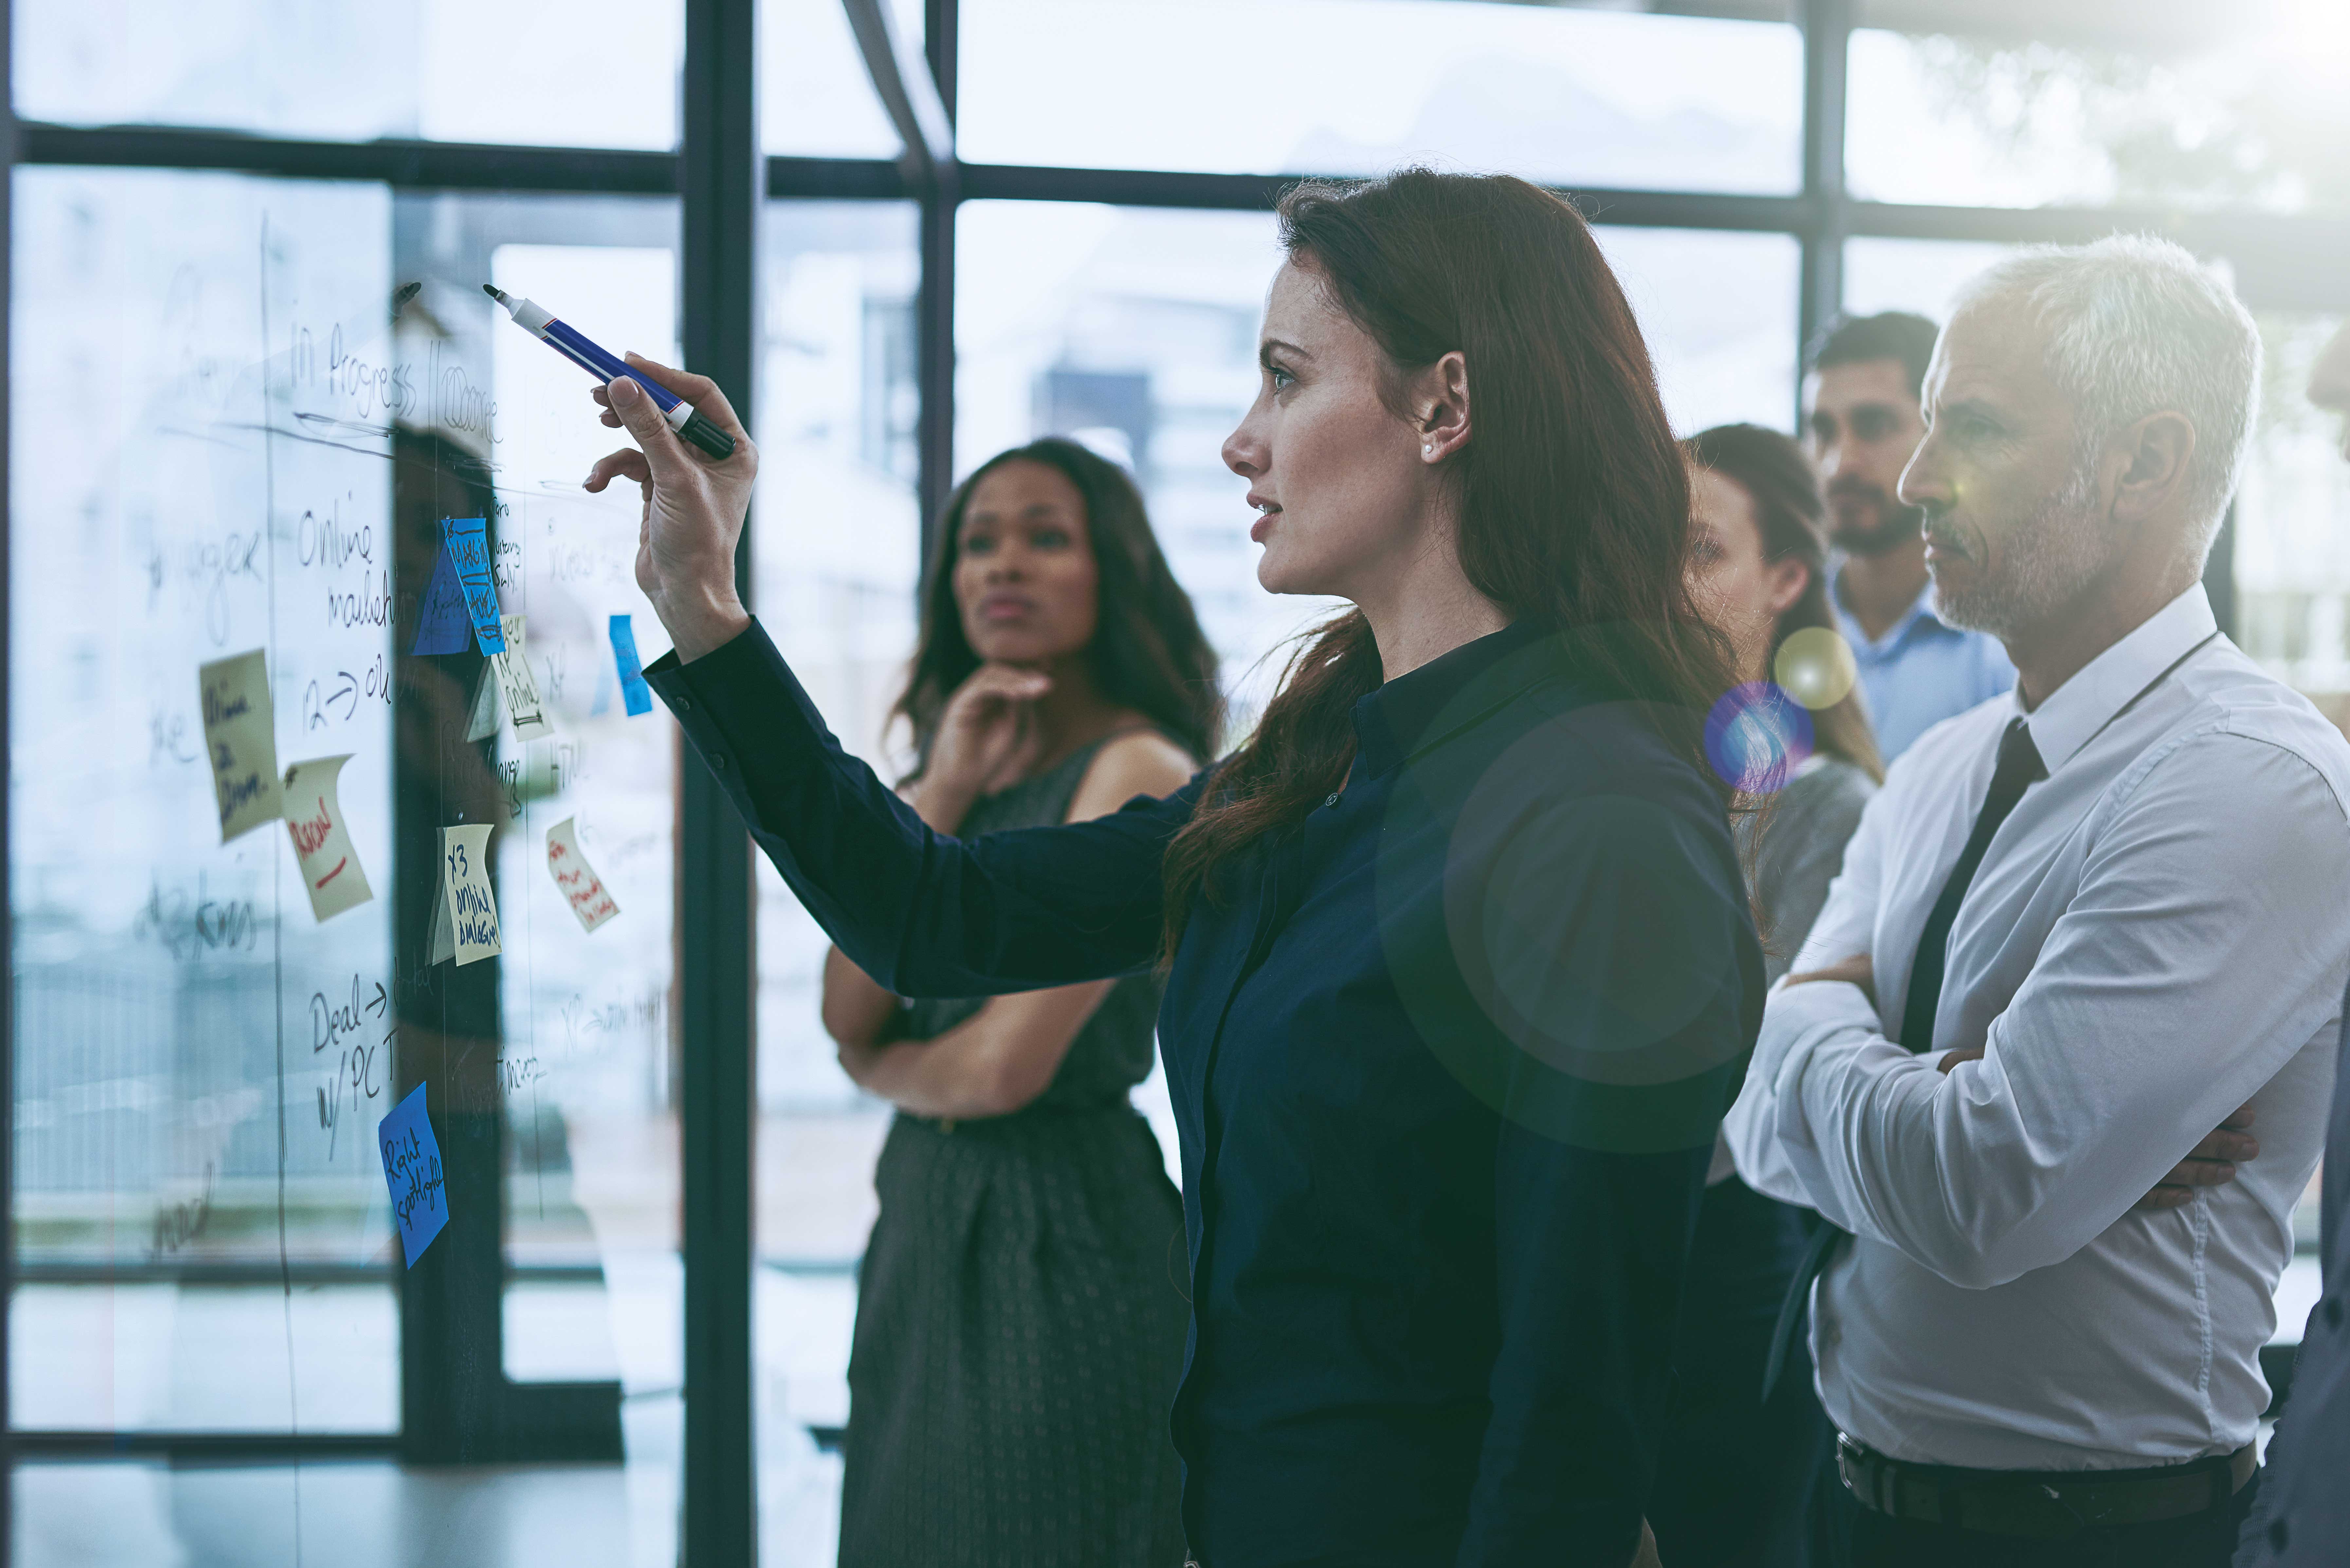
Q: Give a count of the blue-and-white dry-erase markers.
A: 1